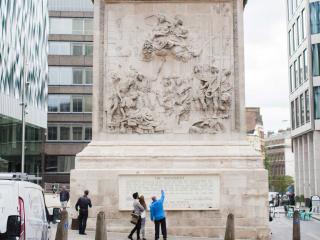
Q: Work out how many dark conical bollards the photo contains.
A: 4